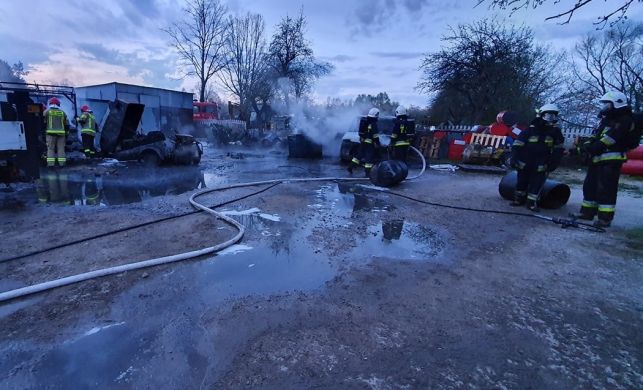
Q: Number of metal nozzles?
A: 1